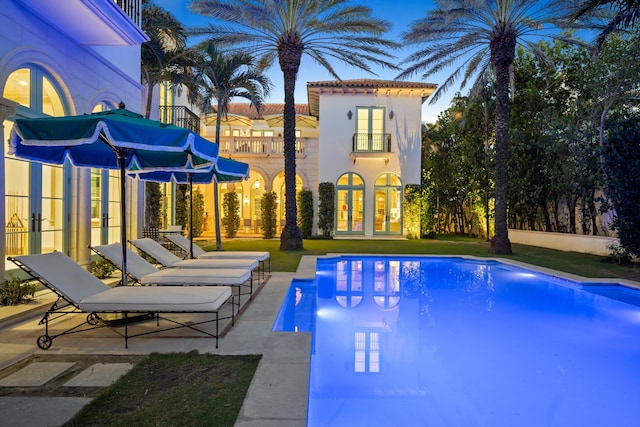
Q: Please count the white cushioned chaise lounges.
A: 4